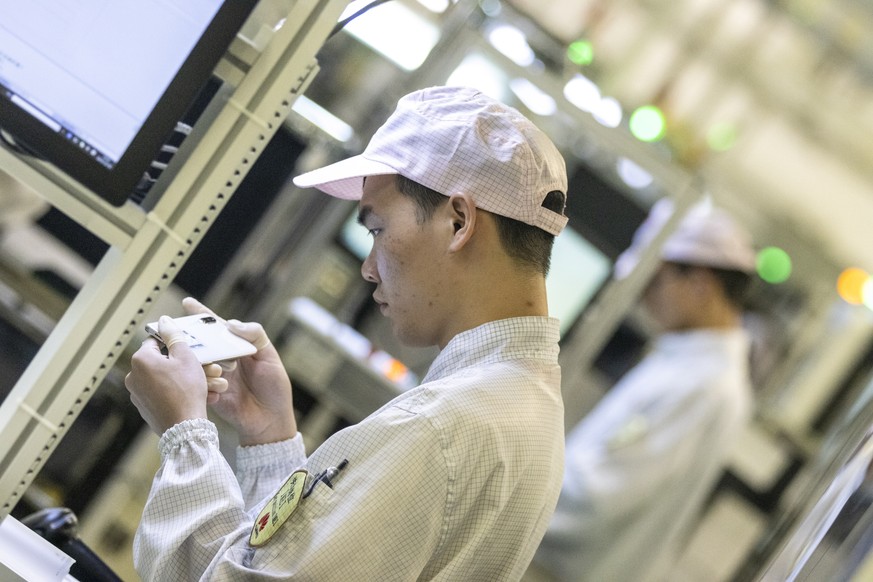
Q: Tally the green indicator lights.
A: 4